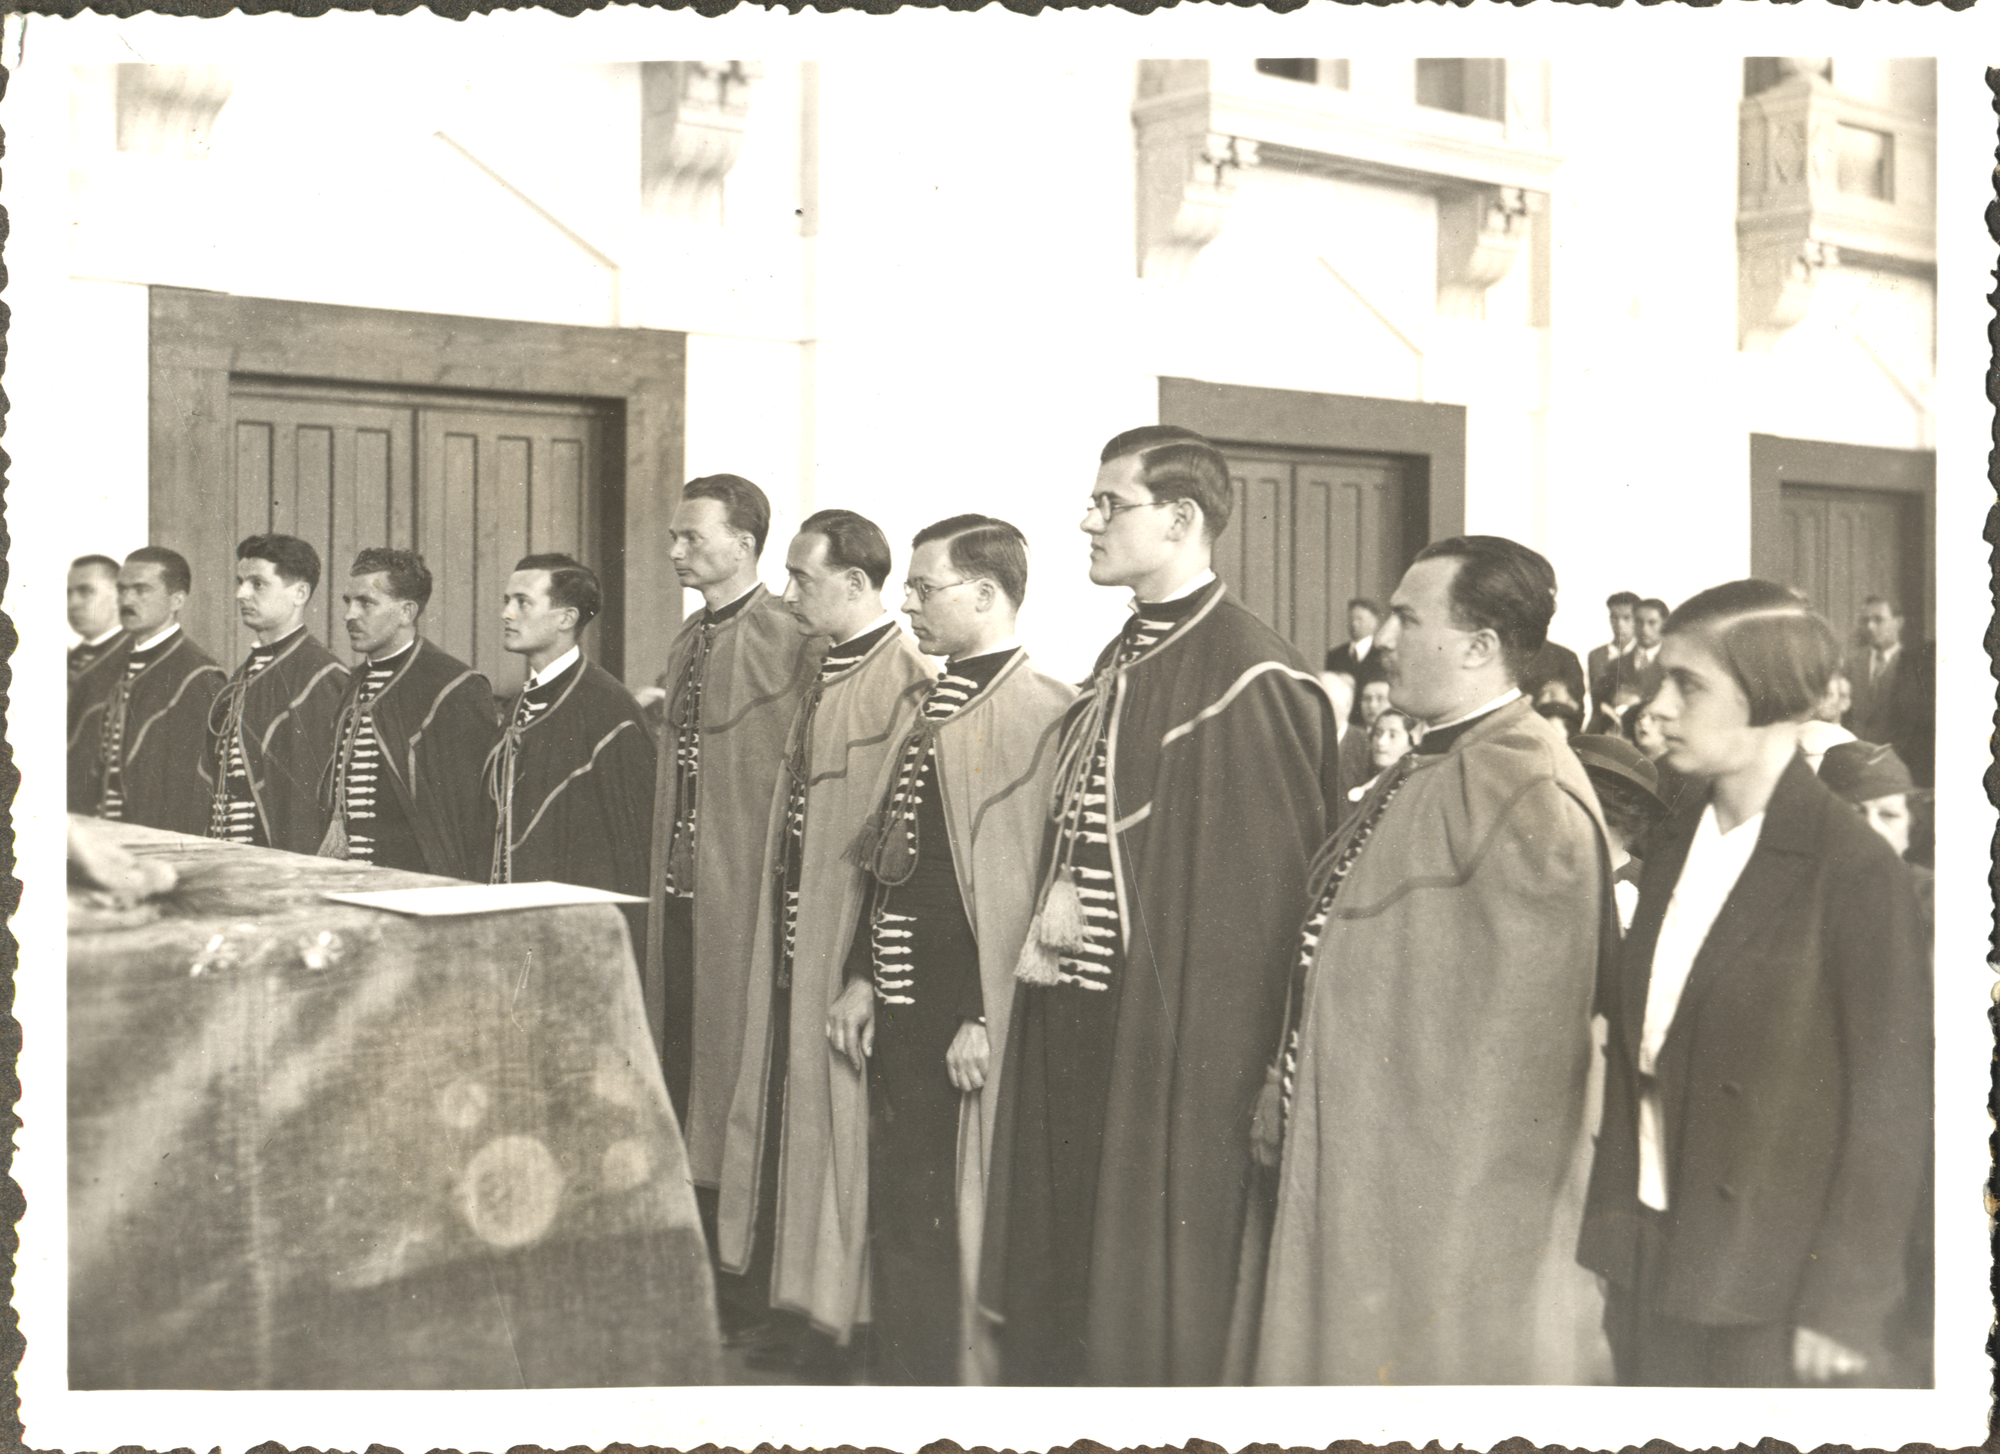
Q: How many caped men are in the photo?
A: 10